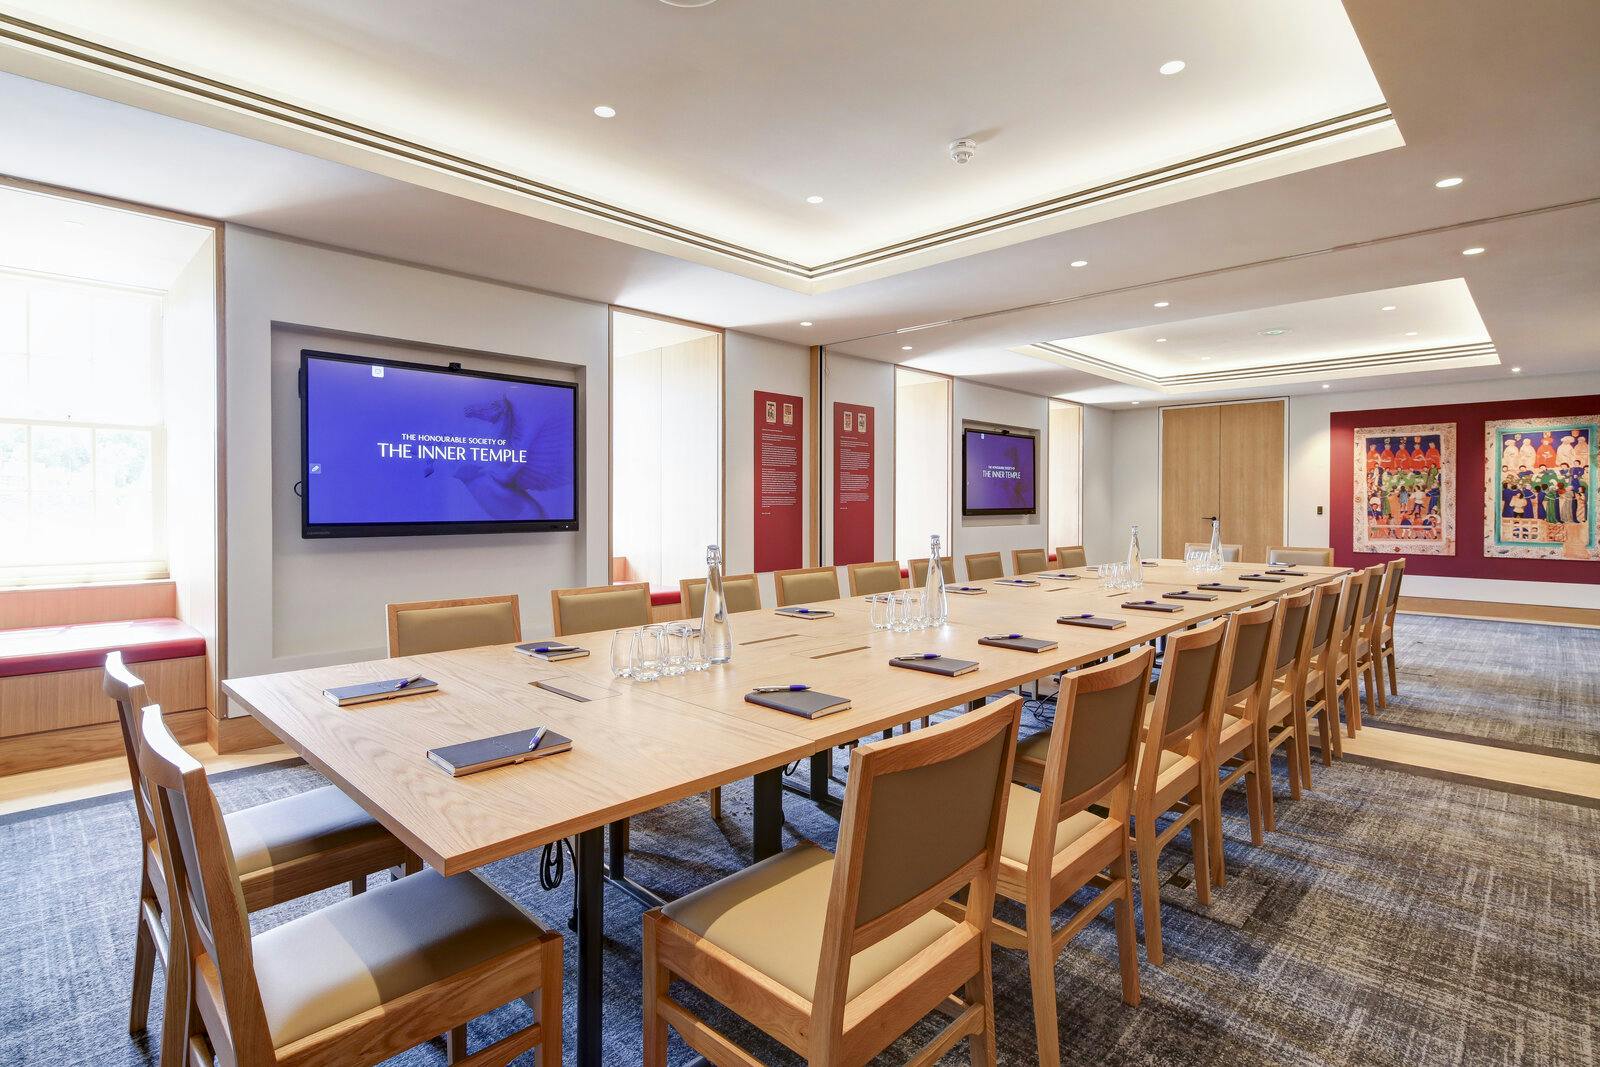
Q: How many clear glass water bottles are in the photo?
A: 4